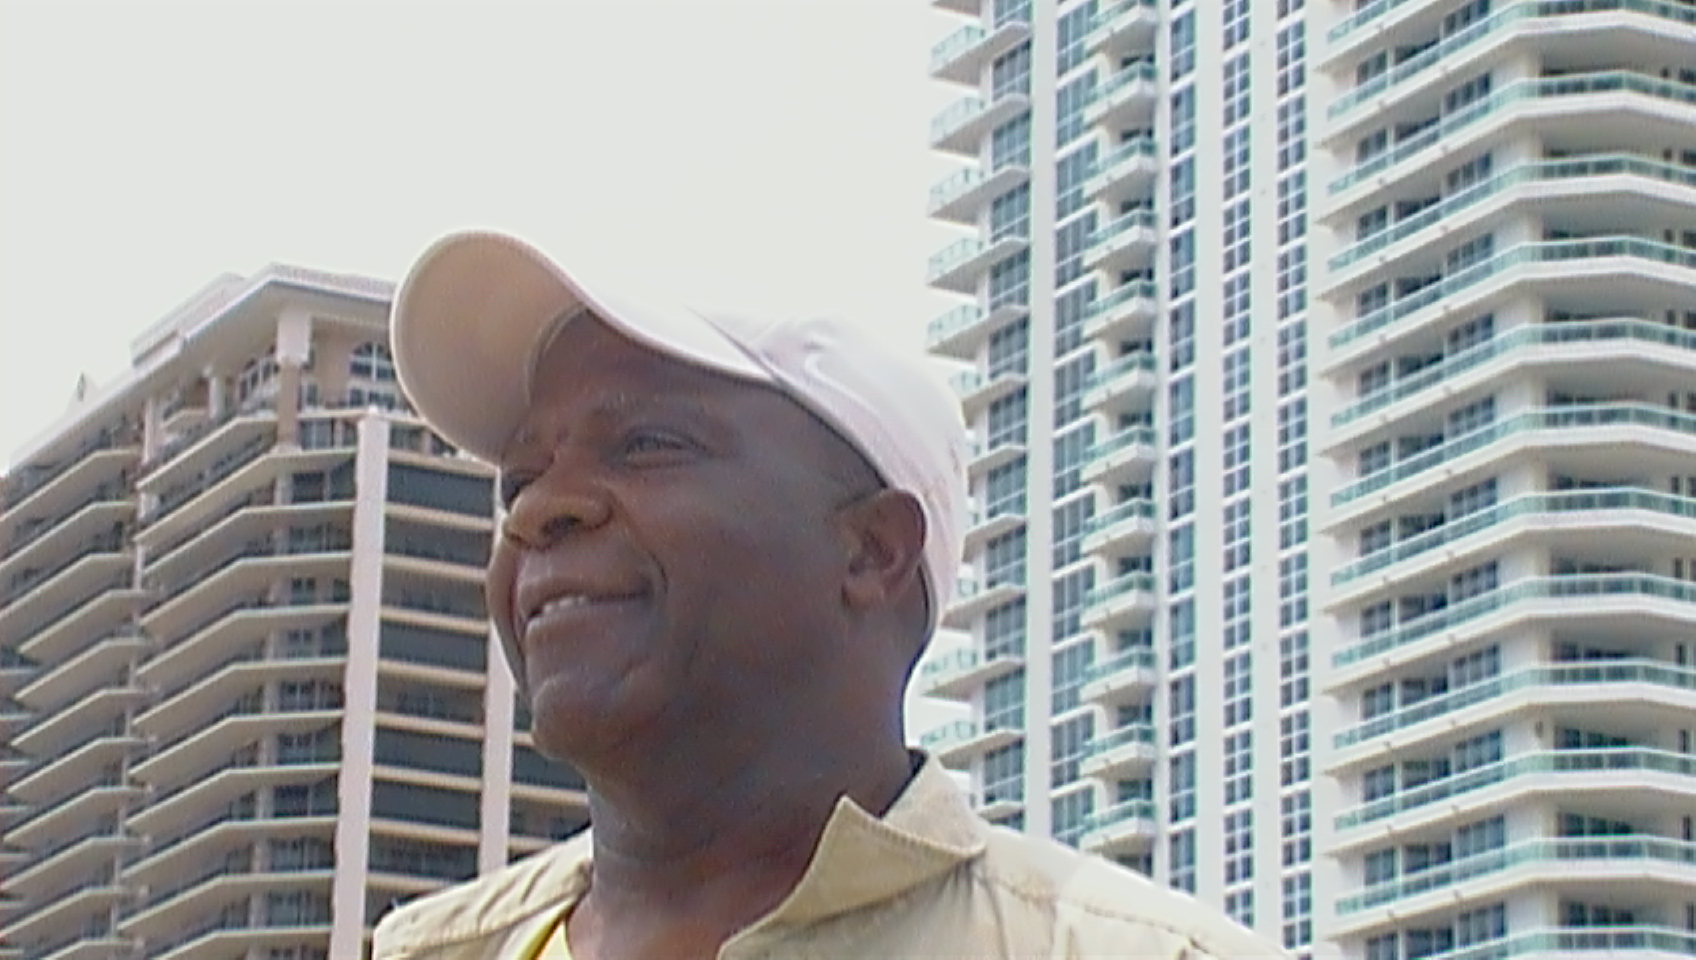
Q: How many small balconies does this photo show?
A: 12